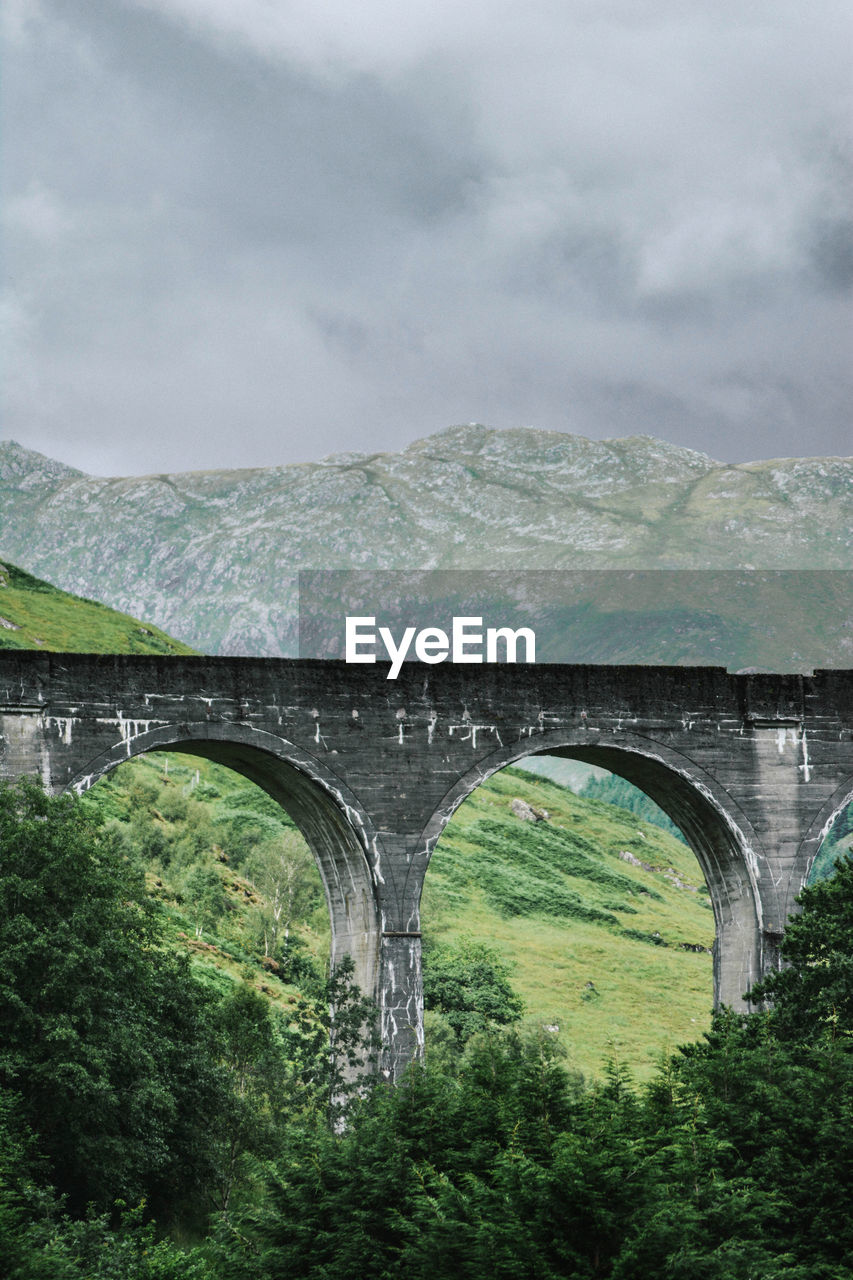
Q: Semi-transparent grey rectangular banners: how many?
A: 1